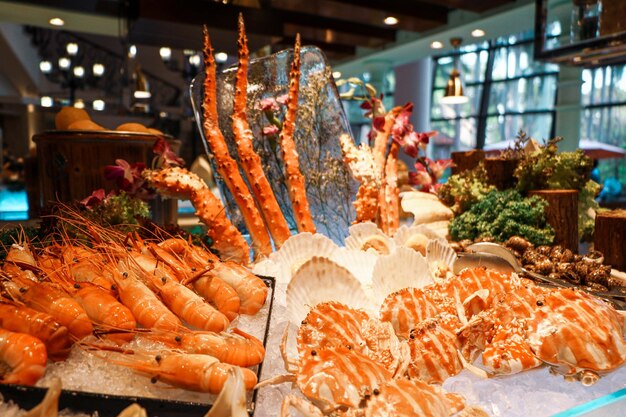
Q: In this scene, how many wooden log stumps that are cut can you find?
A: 4